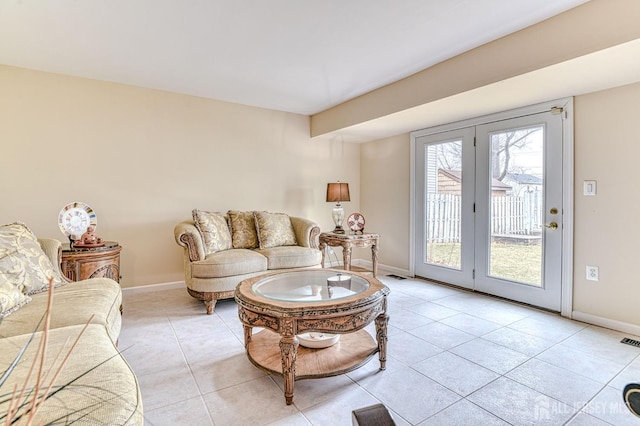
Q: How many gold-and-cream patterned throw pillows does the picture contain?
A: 5